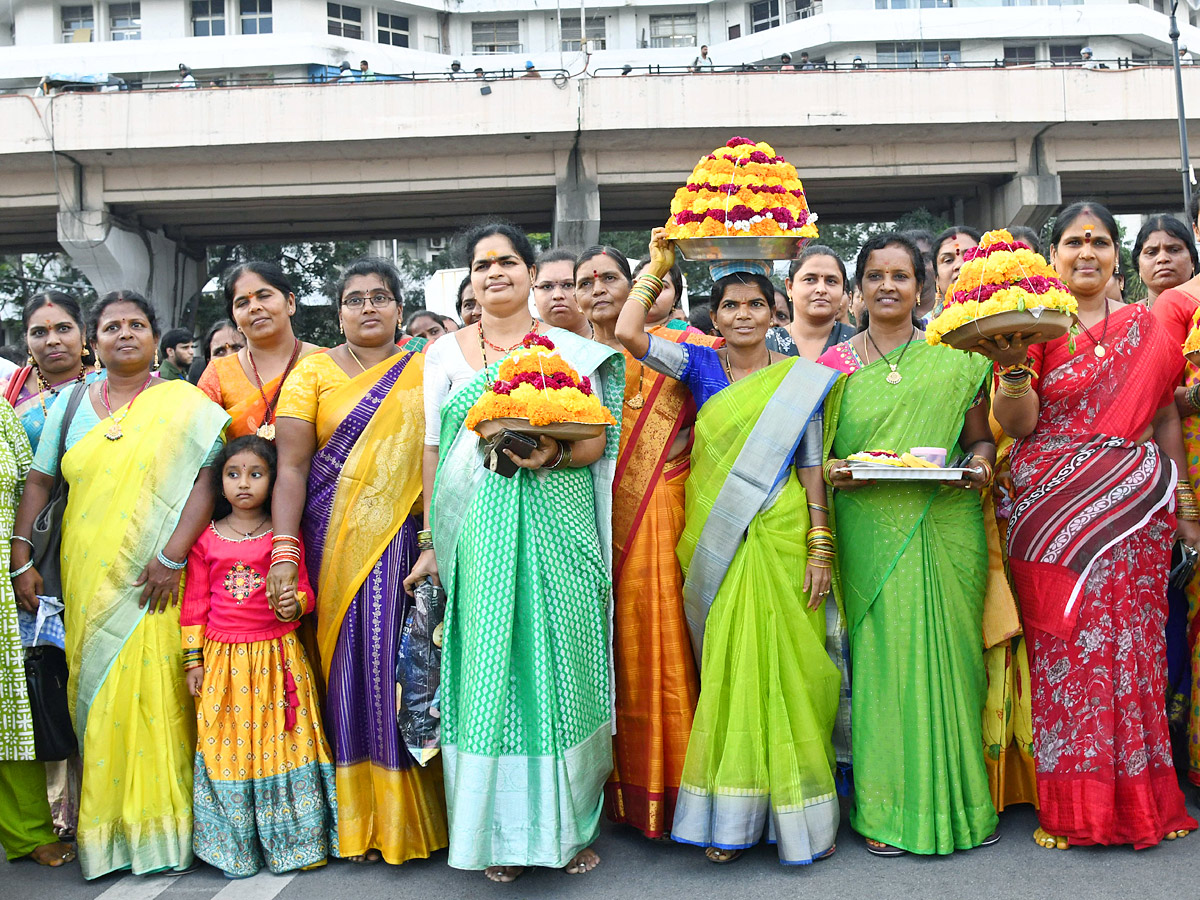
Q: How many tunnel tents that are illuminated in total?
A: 0